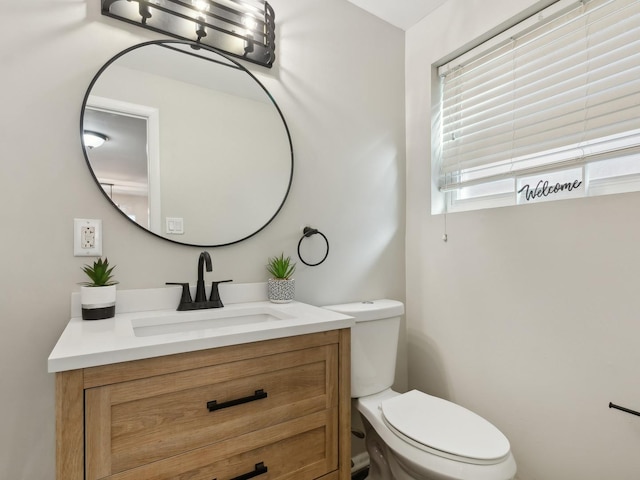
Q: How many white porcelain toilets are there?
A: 1